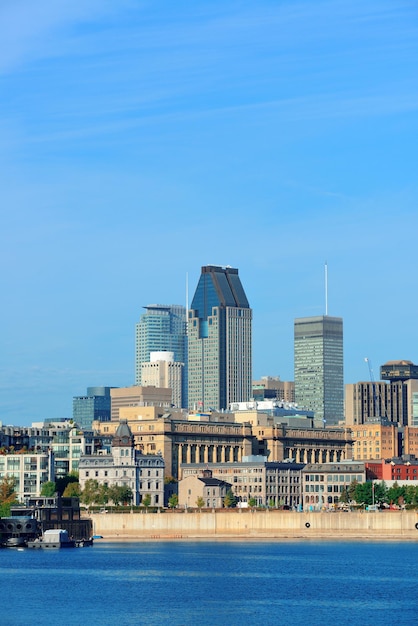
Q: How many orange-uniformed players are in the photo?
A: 0